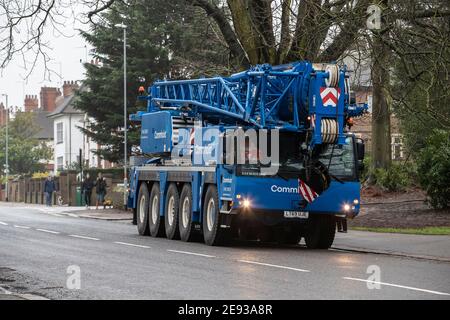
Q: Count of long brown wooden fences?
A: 1